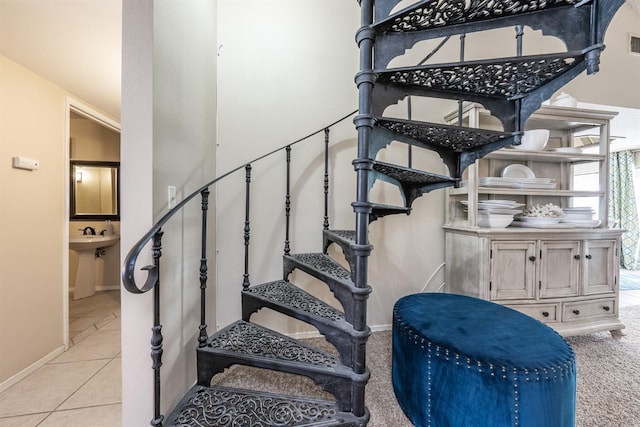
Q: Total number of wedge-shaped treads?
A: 10